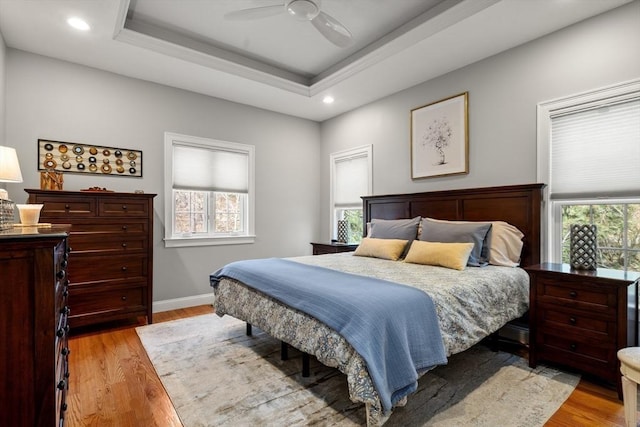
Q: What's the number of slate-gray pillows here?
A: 2